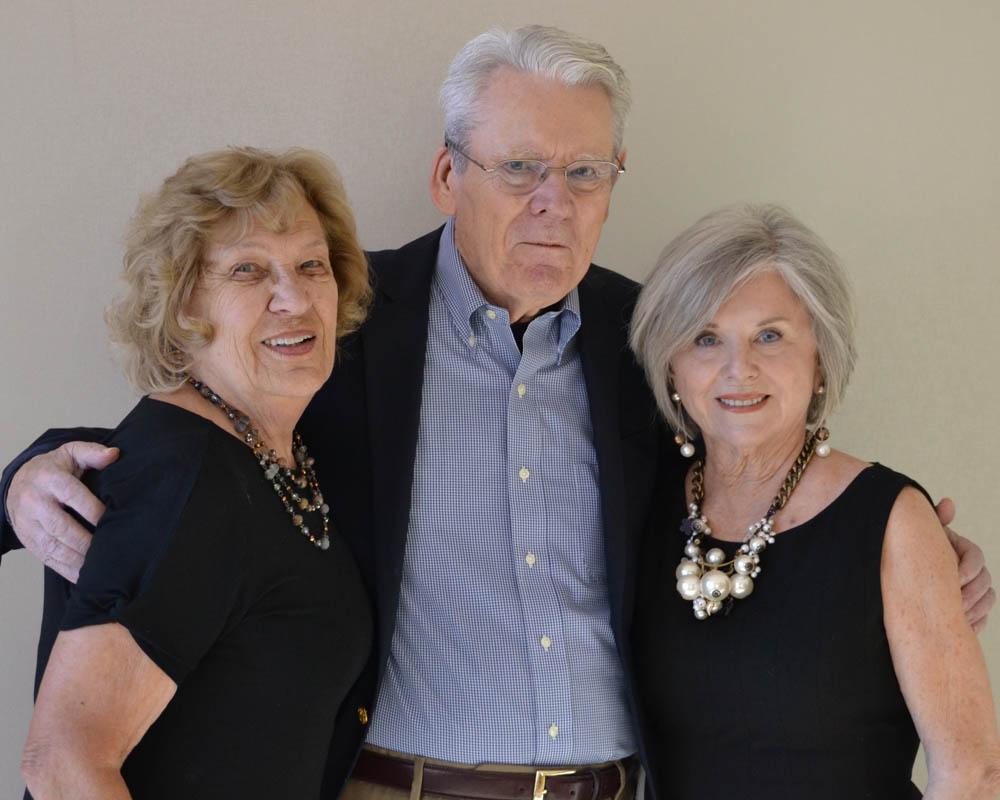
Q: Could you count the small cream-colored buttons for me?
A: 7